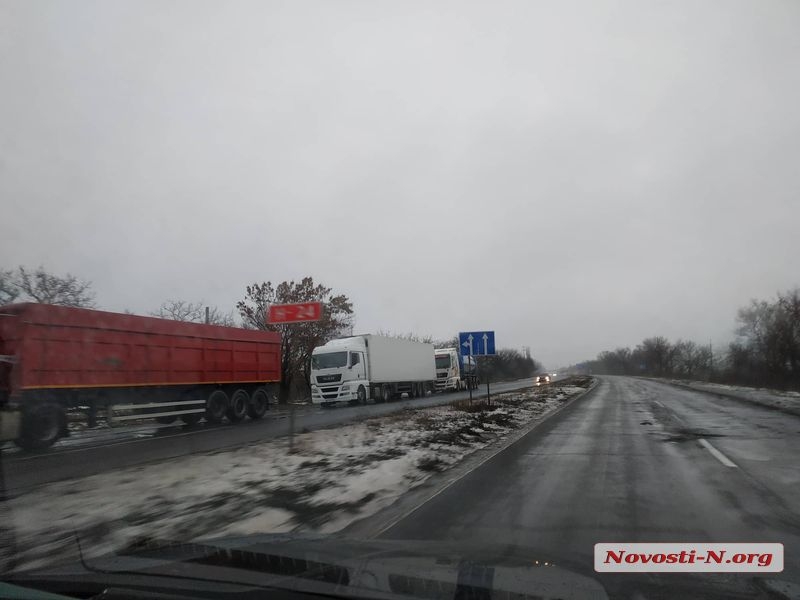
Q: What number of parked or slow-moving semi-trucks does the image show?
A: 3